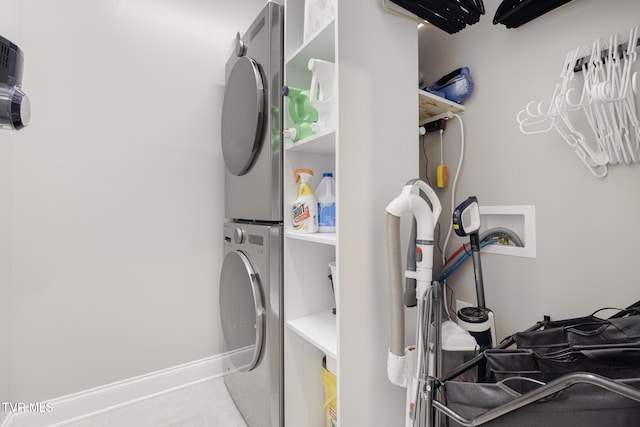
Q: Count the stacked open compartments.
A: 5